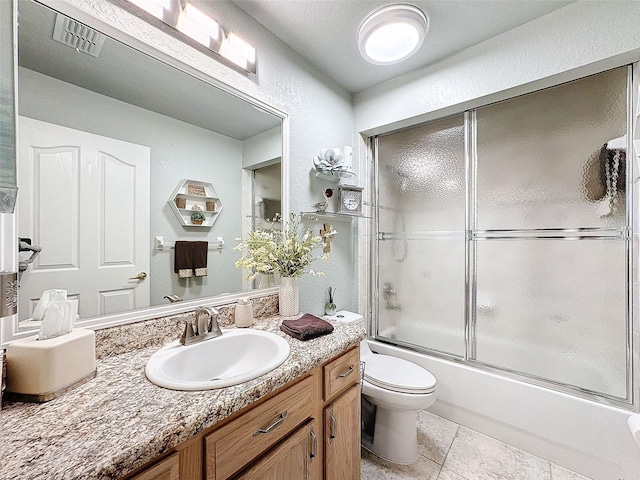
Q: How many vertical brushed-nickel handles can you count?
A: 2